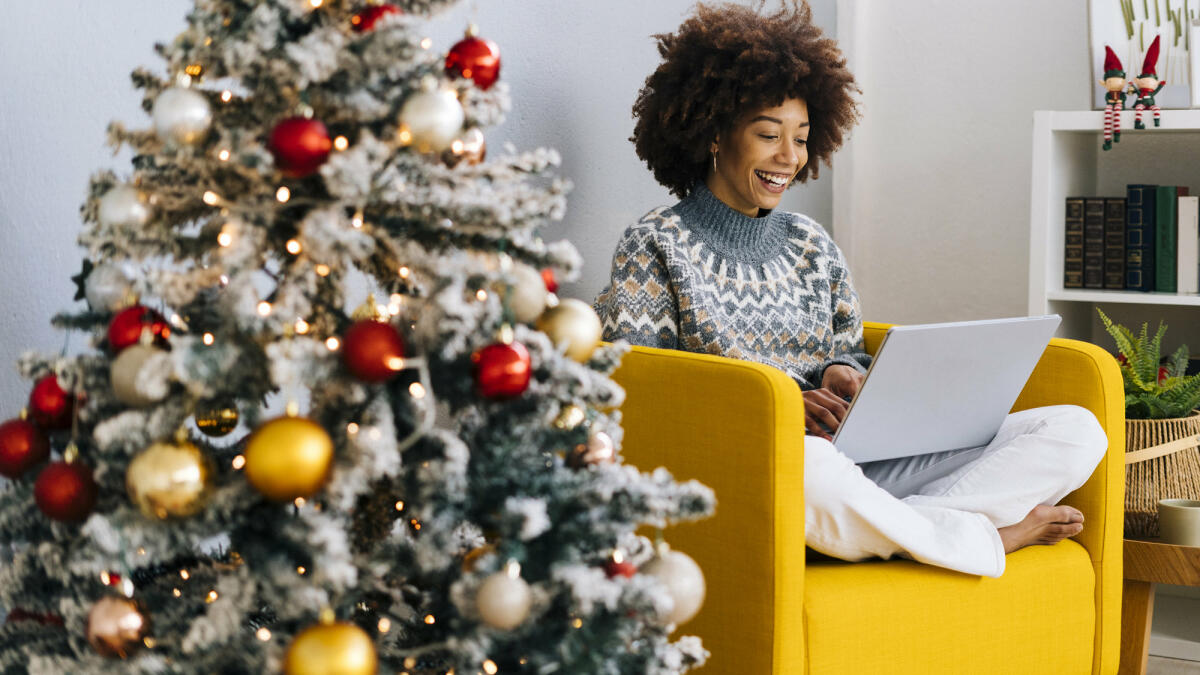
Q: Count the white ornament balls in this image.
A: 8